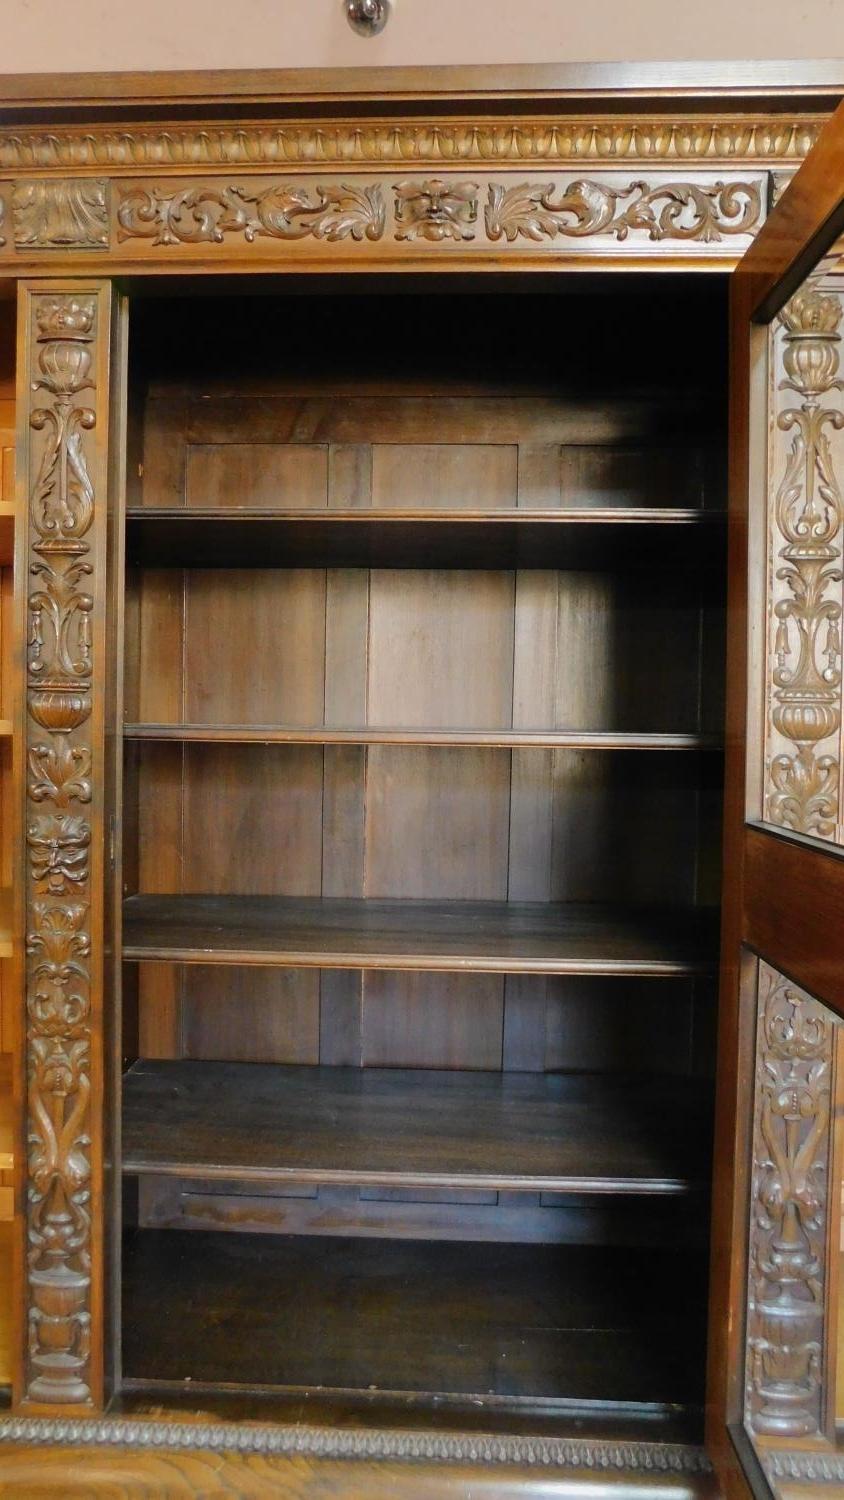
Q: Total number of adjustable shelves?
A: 4